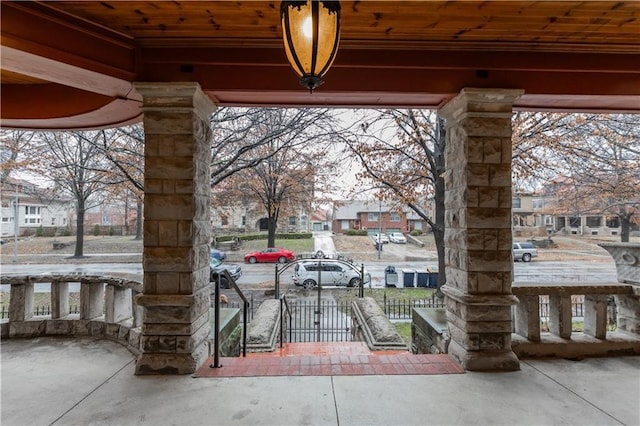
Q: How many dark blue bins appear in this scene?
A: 3